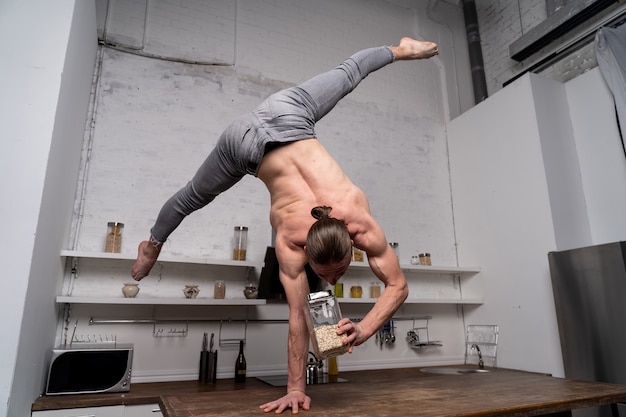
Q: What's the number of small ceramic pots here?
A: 3